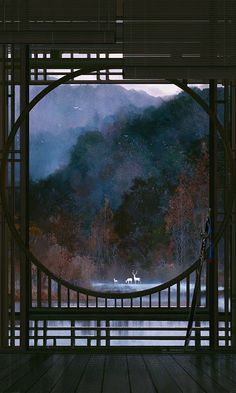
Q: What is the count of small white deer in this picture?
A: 3